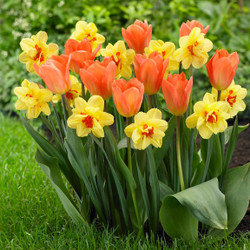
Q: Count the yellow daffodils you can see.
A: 11